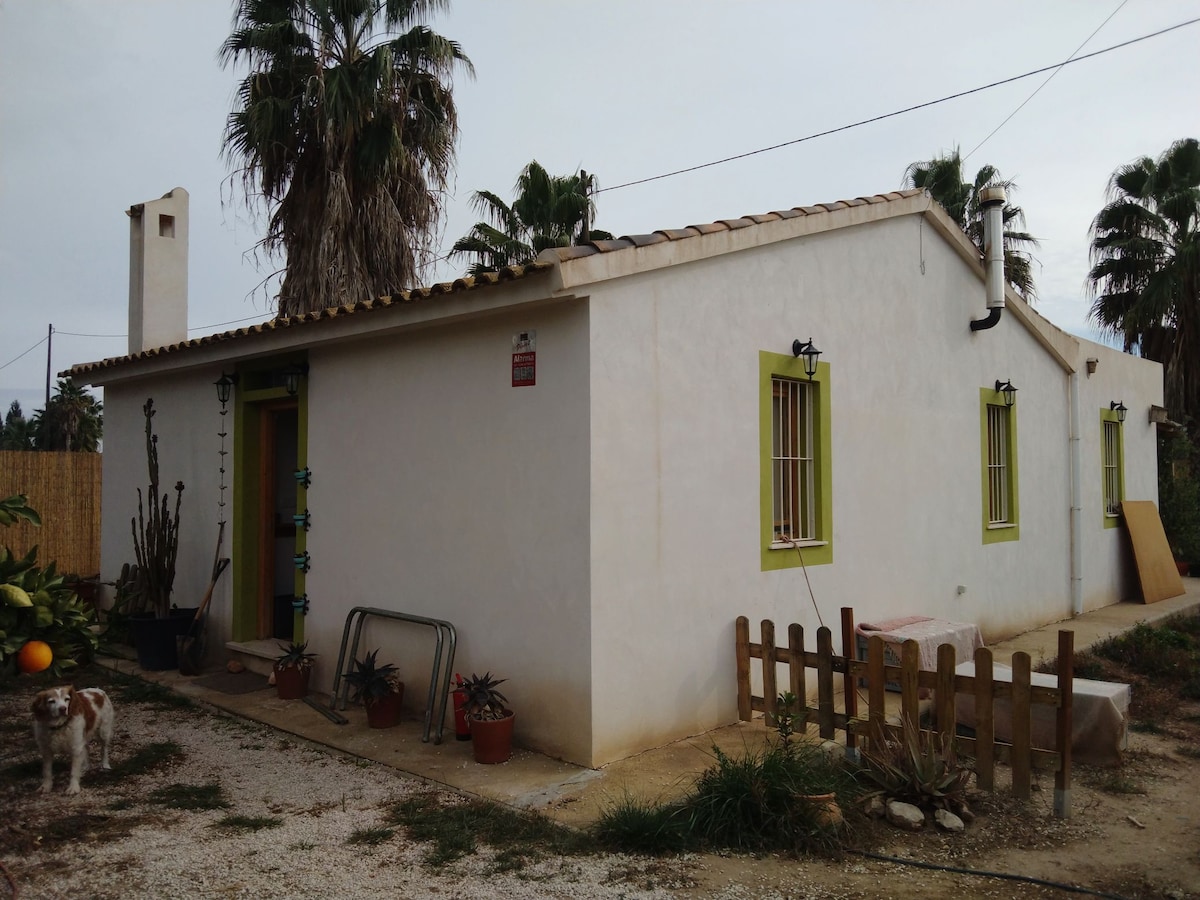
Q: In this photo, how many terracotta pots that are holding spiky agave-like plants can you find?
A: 3